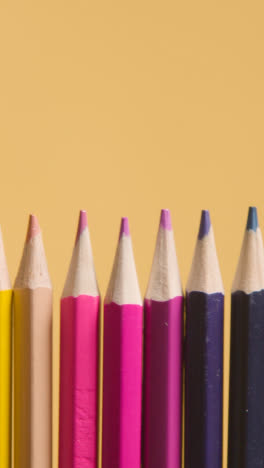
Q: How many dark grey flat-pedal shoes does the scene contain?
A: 0